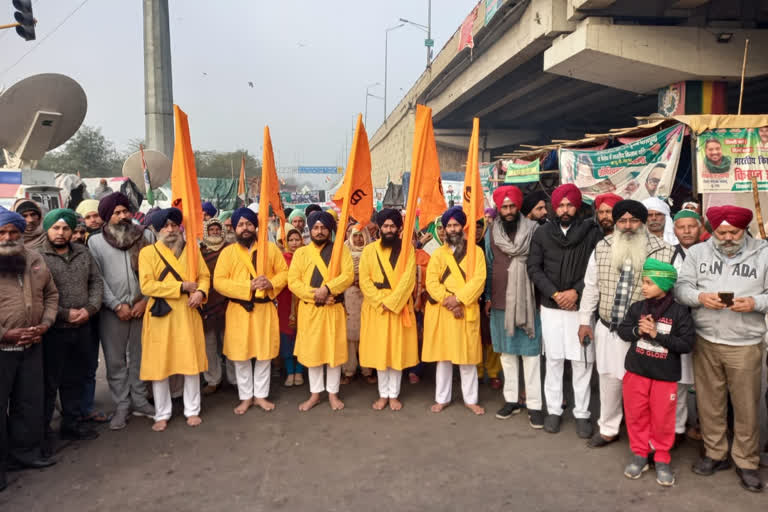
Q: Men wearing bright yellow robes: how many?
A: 5